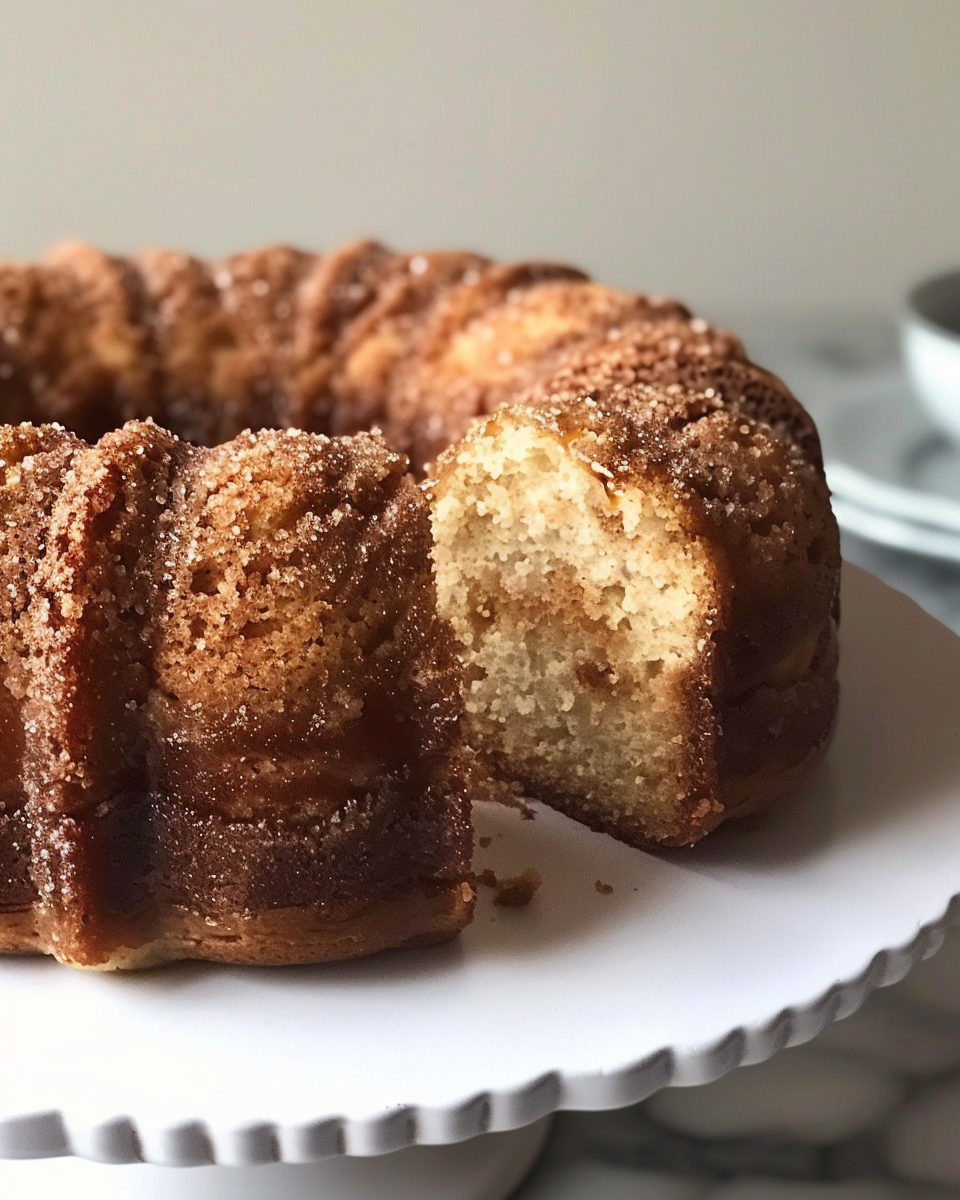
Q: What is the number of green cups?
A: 0